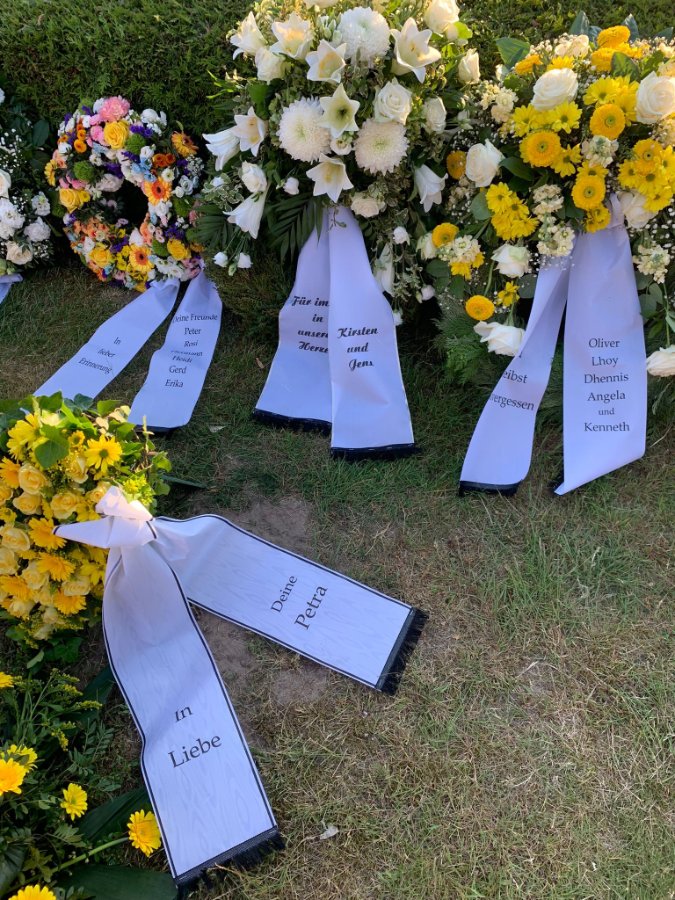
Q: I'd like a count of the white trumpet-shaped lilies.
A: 10